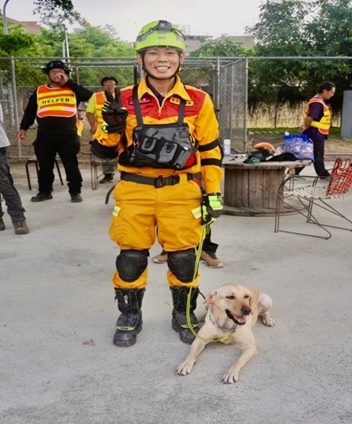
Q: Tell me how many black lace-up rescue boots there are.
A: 2